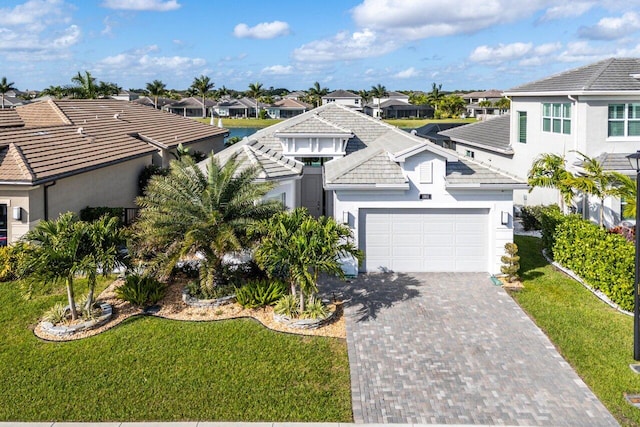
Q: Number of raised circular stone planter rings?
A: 3